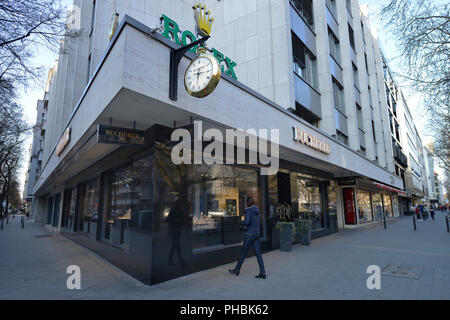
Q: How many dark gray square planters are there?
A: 2